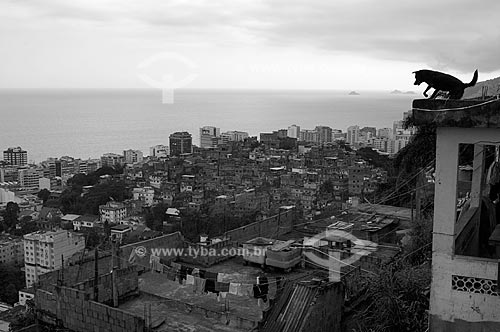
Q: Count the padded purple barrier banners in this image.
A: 0